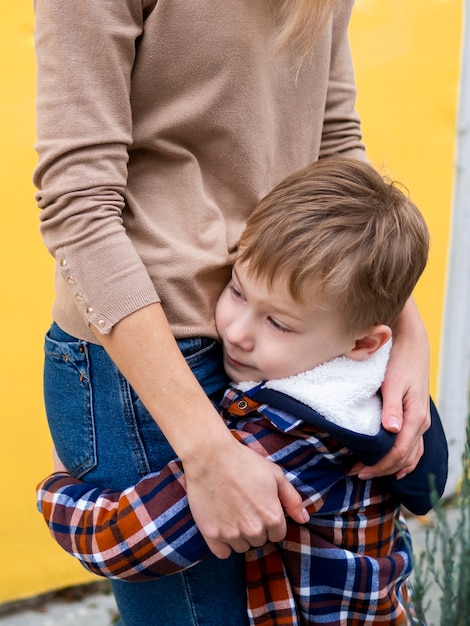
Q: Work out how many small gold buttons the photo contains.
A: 5